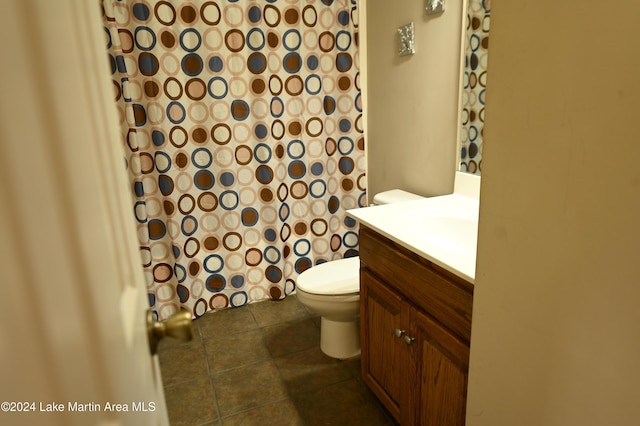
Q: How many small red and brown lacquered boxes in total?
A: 0